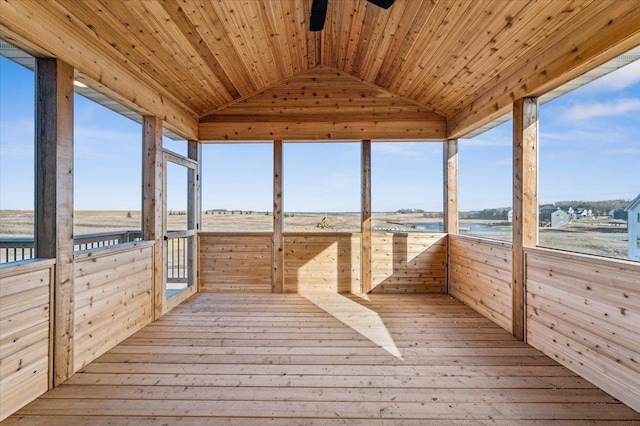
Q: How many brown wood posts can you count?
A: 7